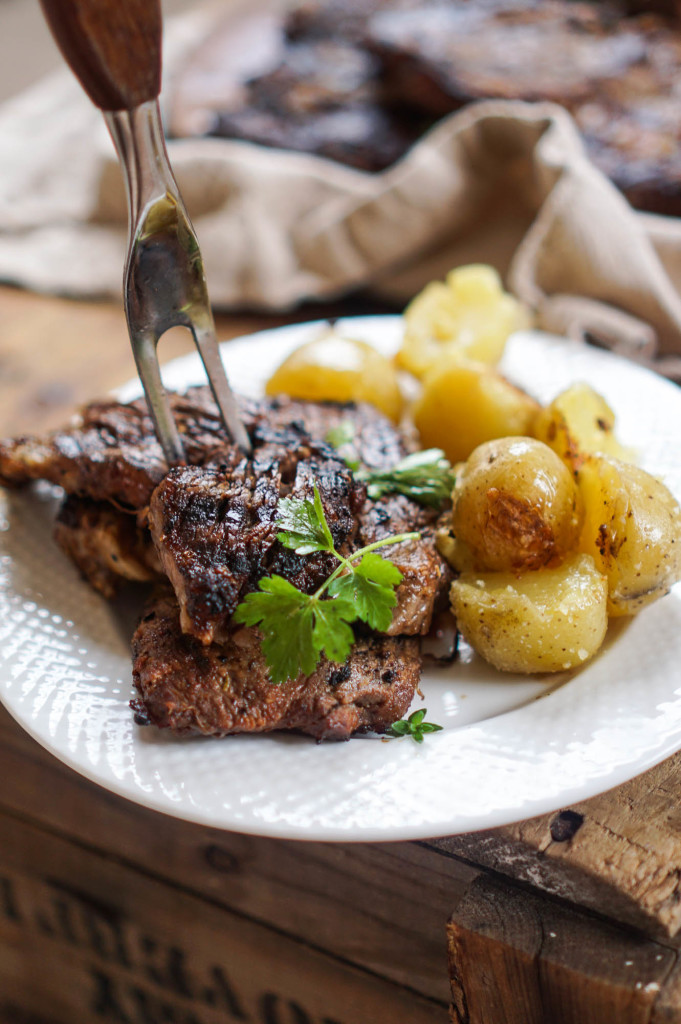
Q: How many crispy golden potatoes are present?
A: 7